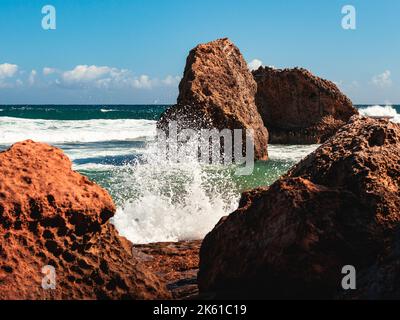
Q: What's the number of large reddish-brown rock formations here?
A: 4